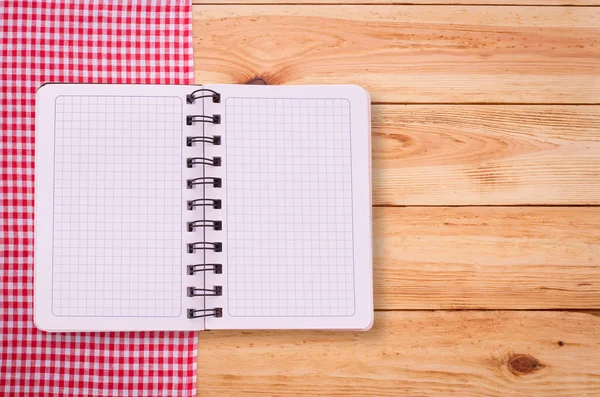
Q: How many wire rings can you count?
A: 11